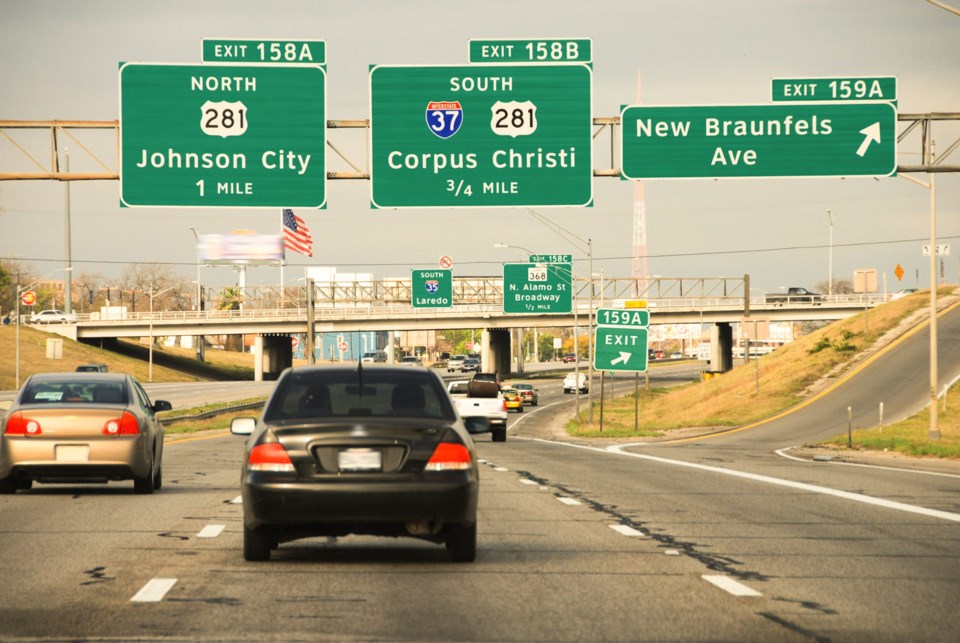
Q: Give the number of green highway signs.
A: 6